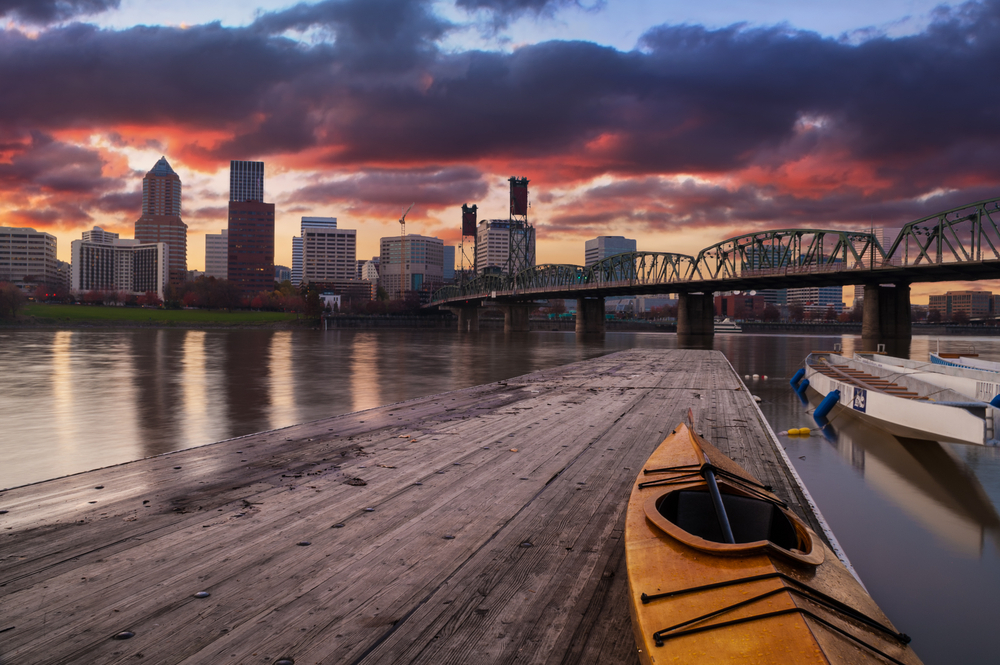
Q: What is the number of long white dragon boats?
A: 2